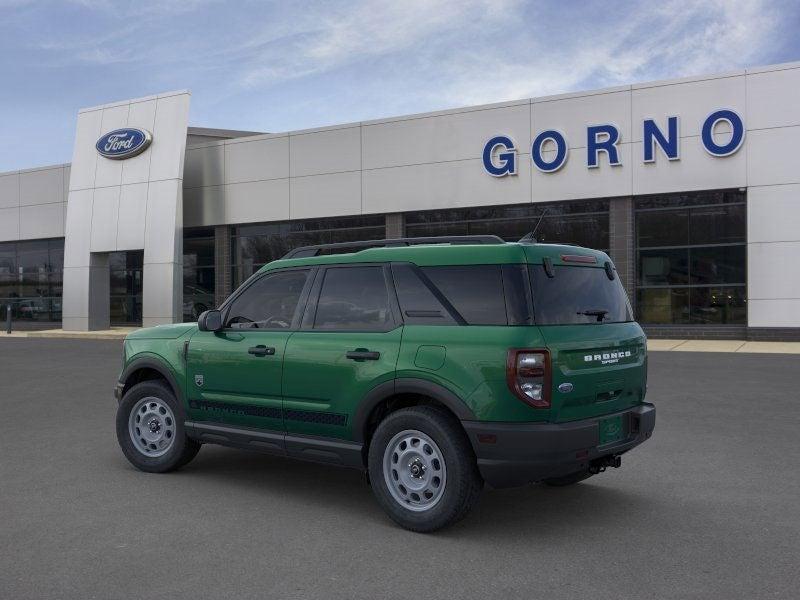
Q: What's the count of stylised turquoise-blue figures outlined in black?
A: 0